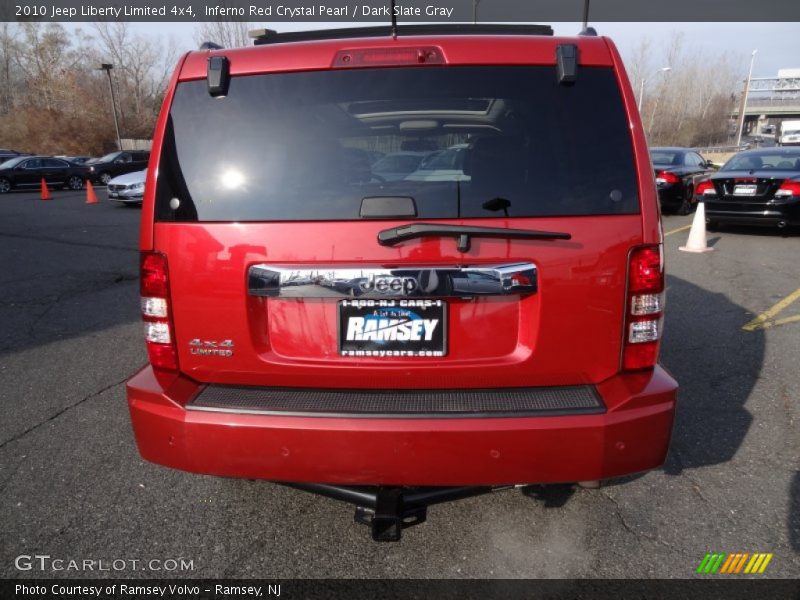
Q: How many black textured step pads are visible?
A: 1